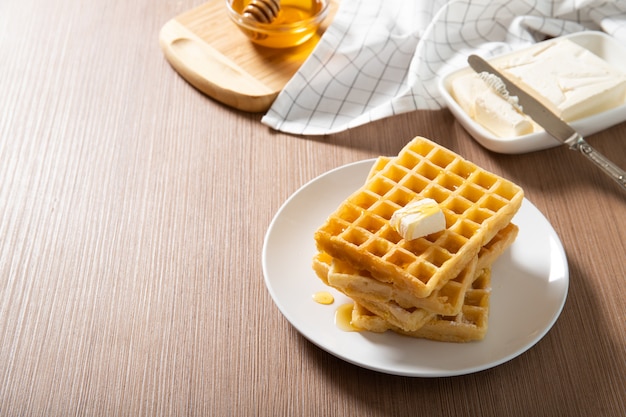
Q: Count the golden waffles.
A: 4